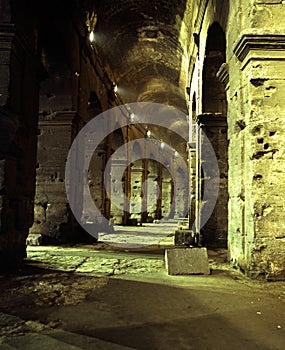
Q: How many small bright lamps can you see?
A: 6